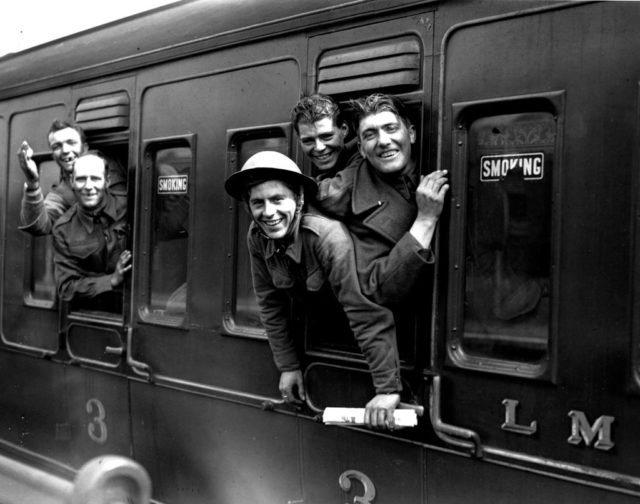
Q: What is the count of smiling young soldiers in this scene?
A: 5